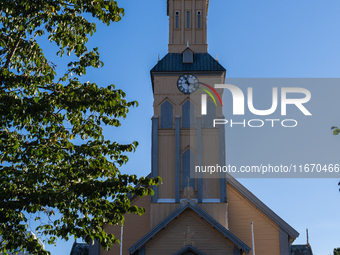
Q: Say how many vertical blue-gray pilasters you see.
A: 4